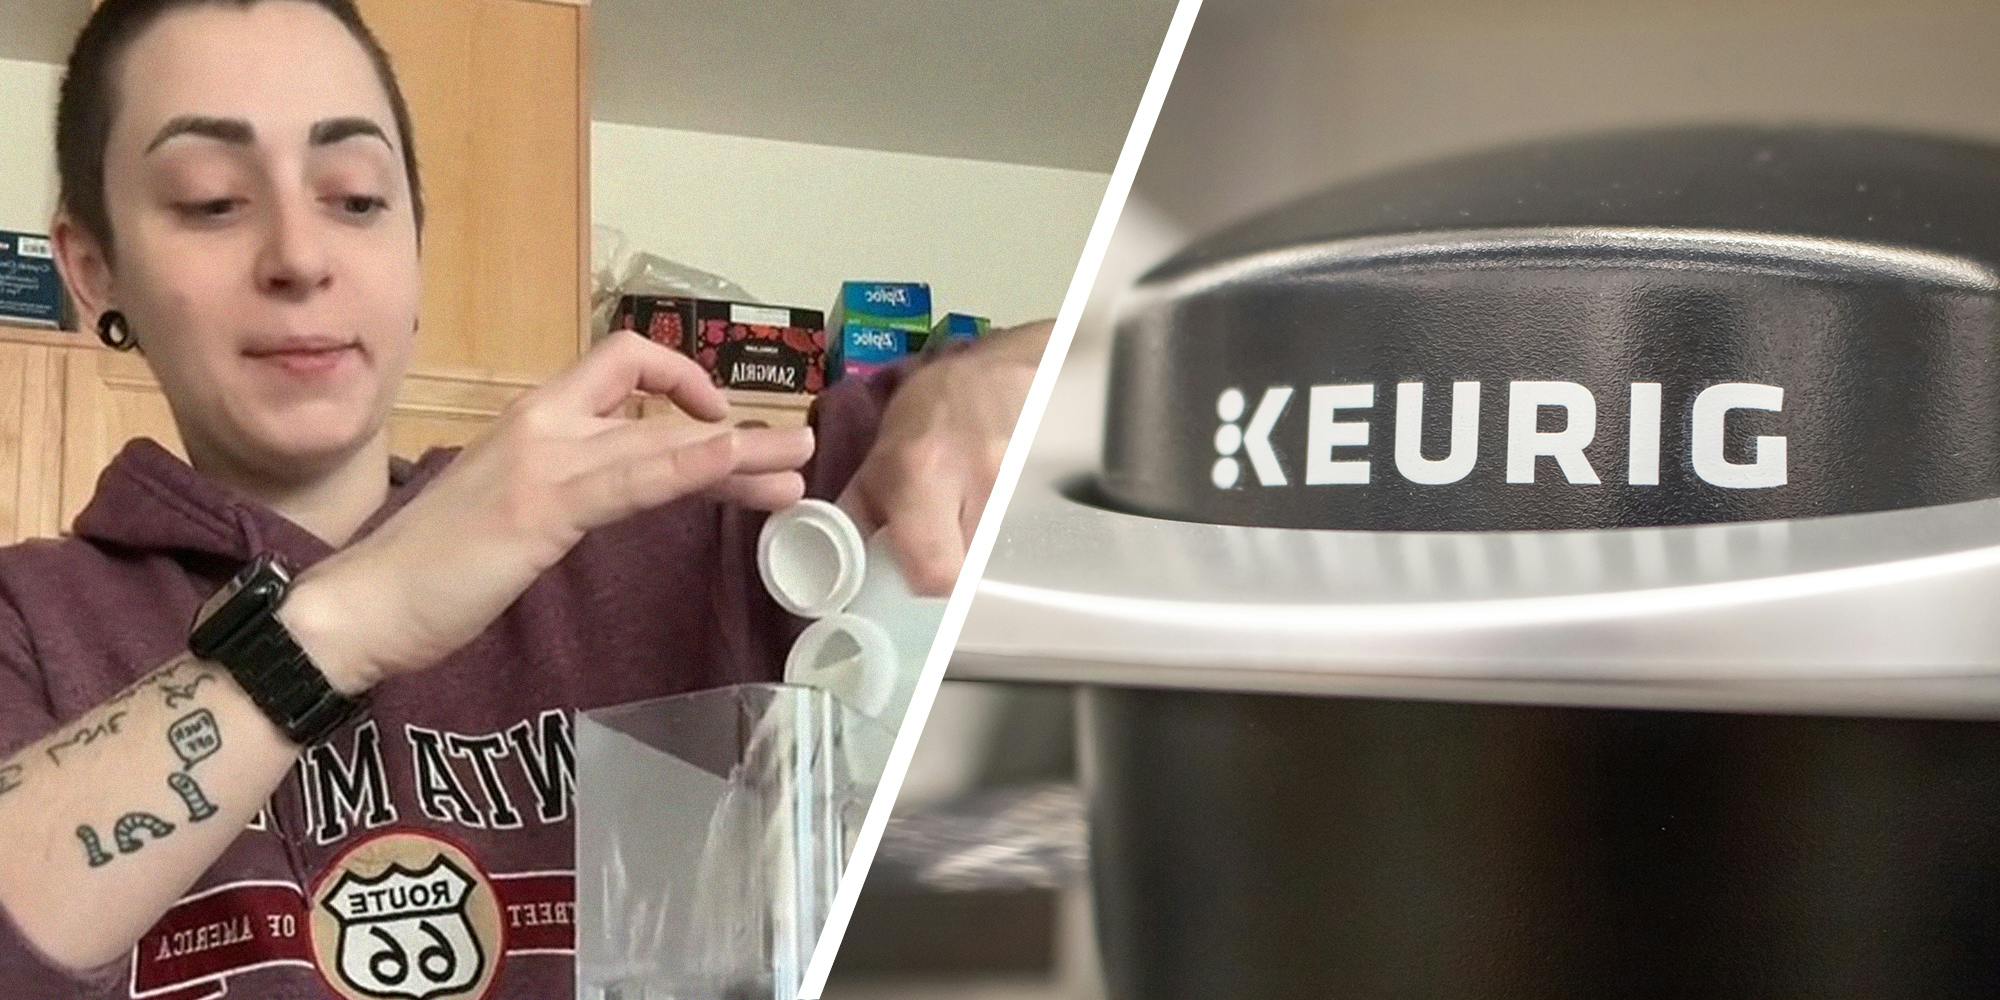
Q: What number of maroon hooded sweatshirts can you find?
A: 1